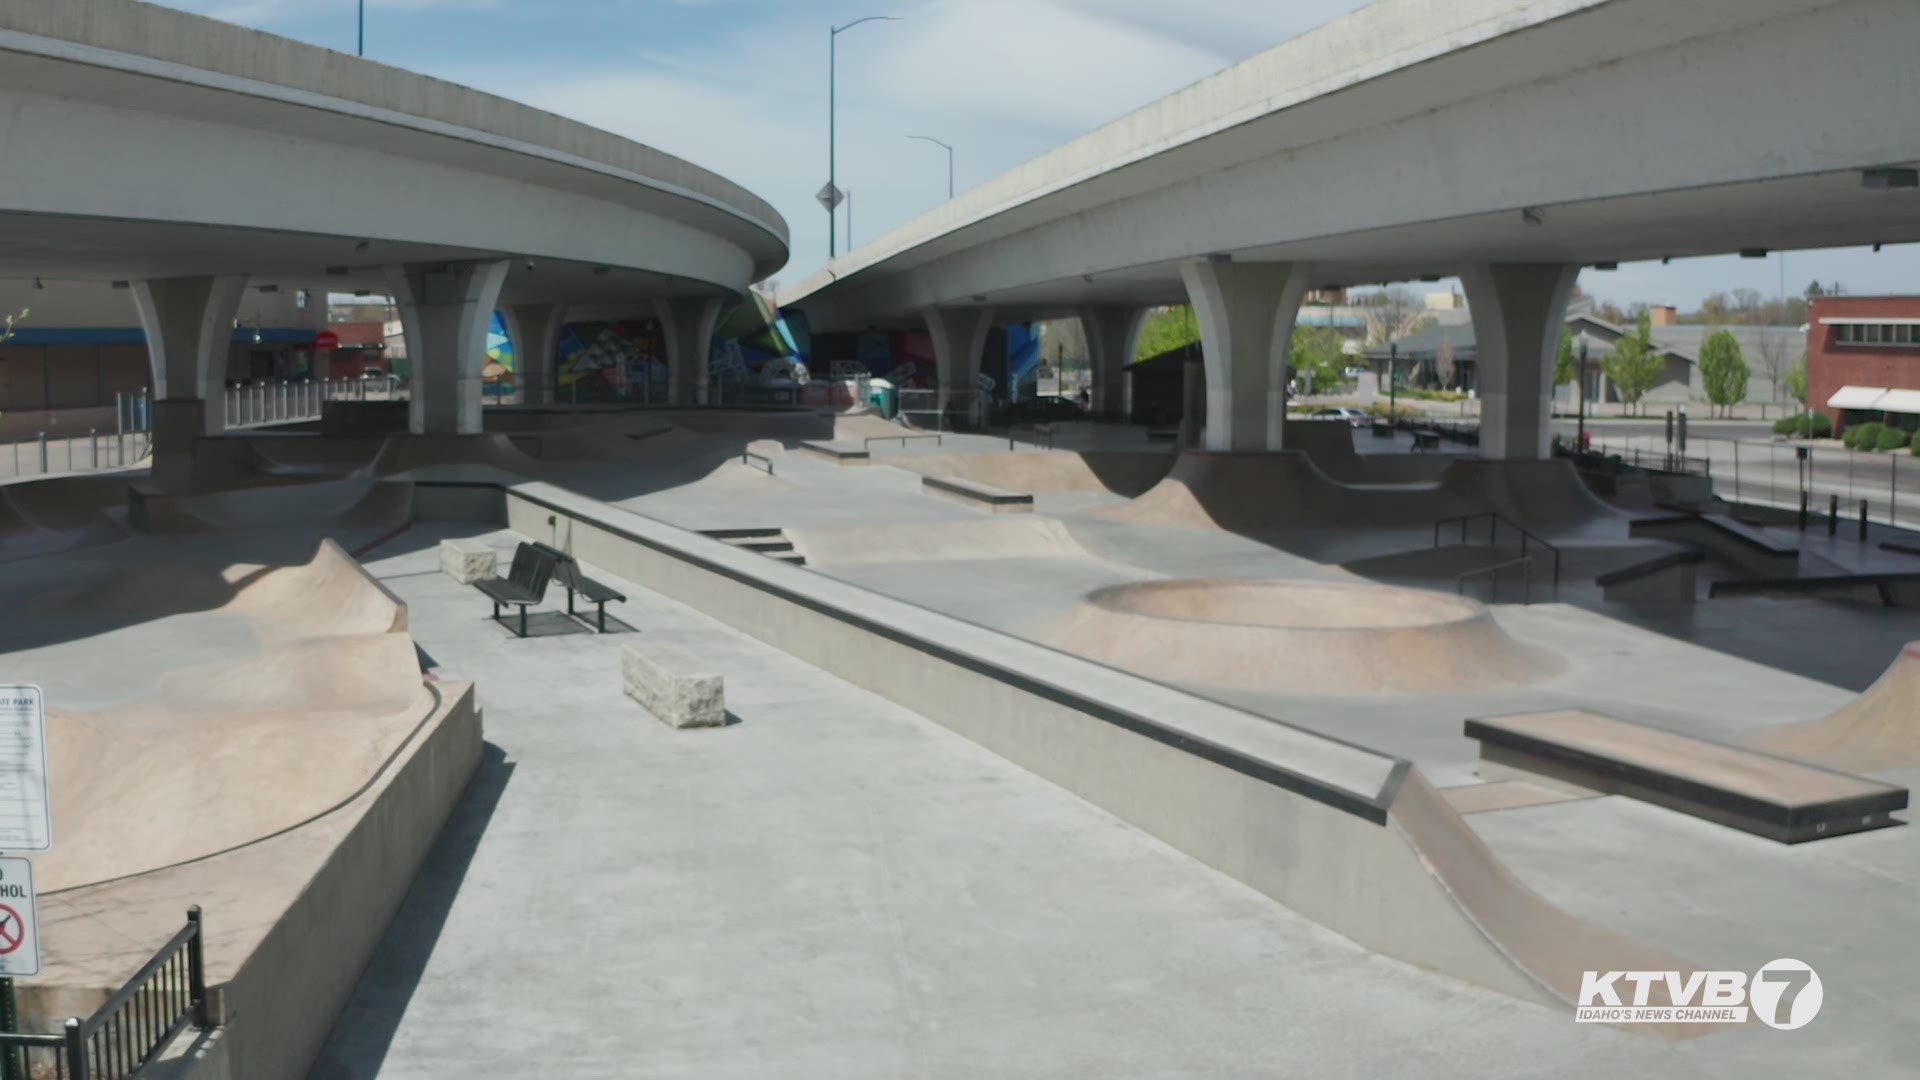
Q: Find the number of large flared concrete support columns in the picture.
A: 8